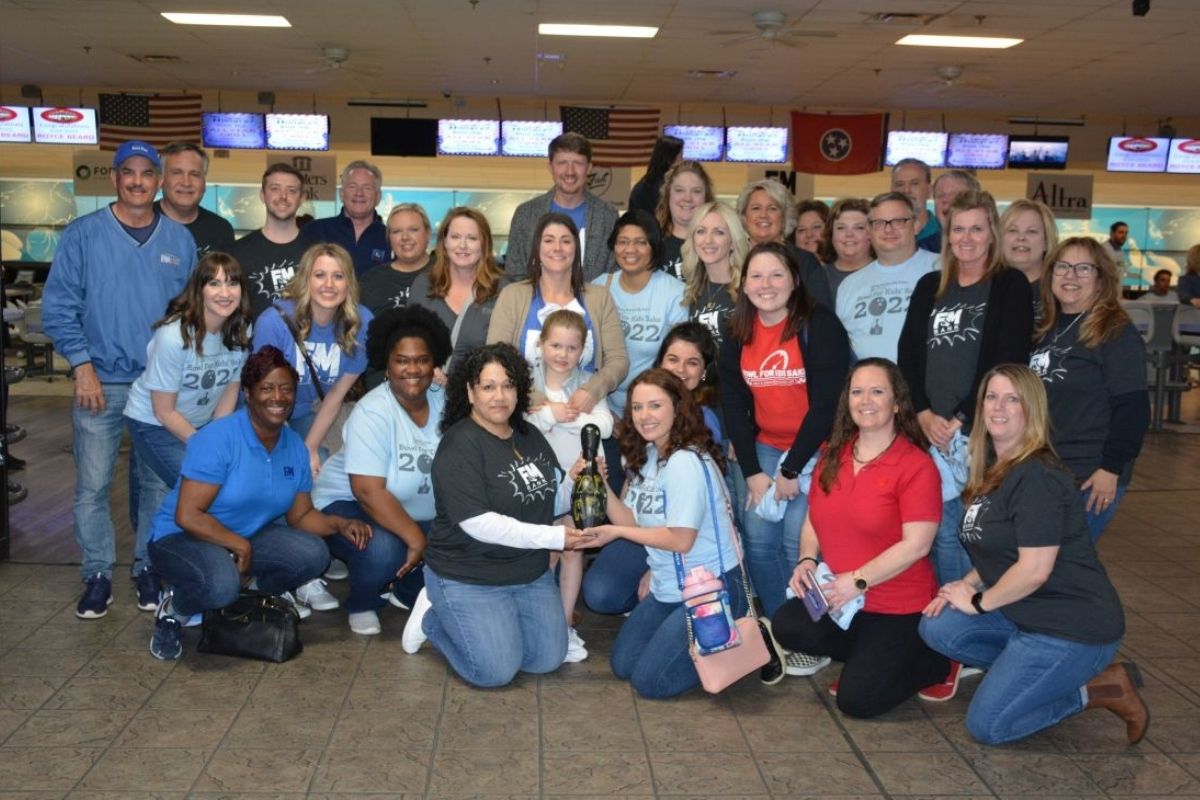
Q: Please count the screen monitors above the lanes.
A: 14